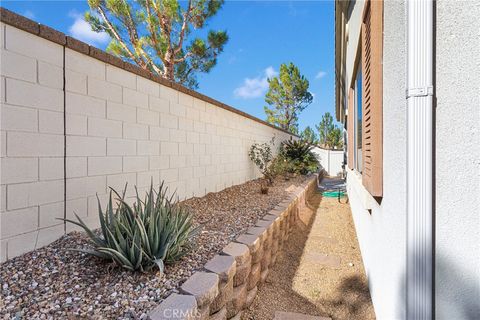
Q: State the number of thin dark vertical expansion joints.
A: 1